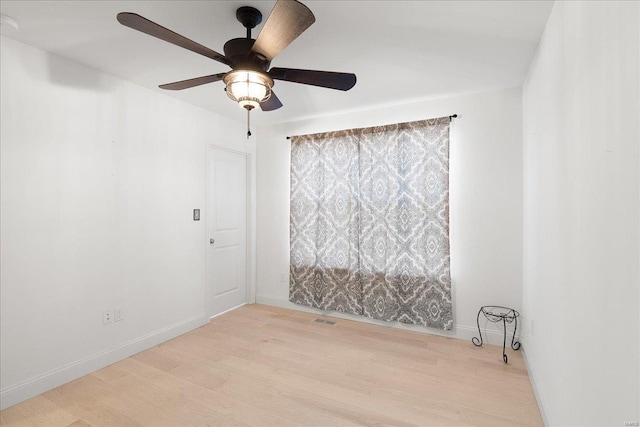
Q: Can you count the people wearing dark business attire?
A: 0